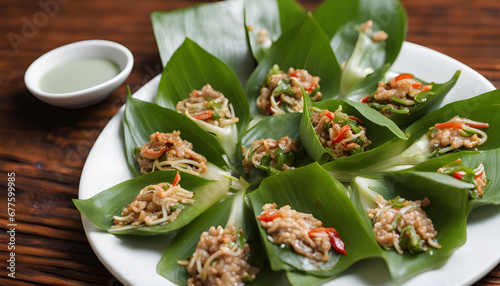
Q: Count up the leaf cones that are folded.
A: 12